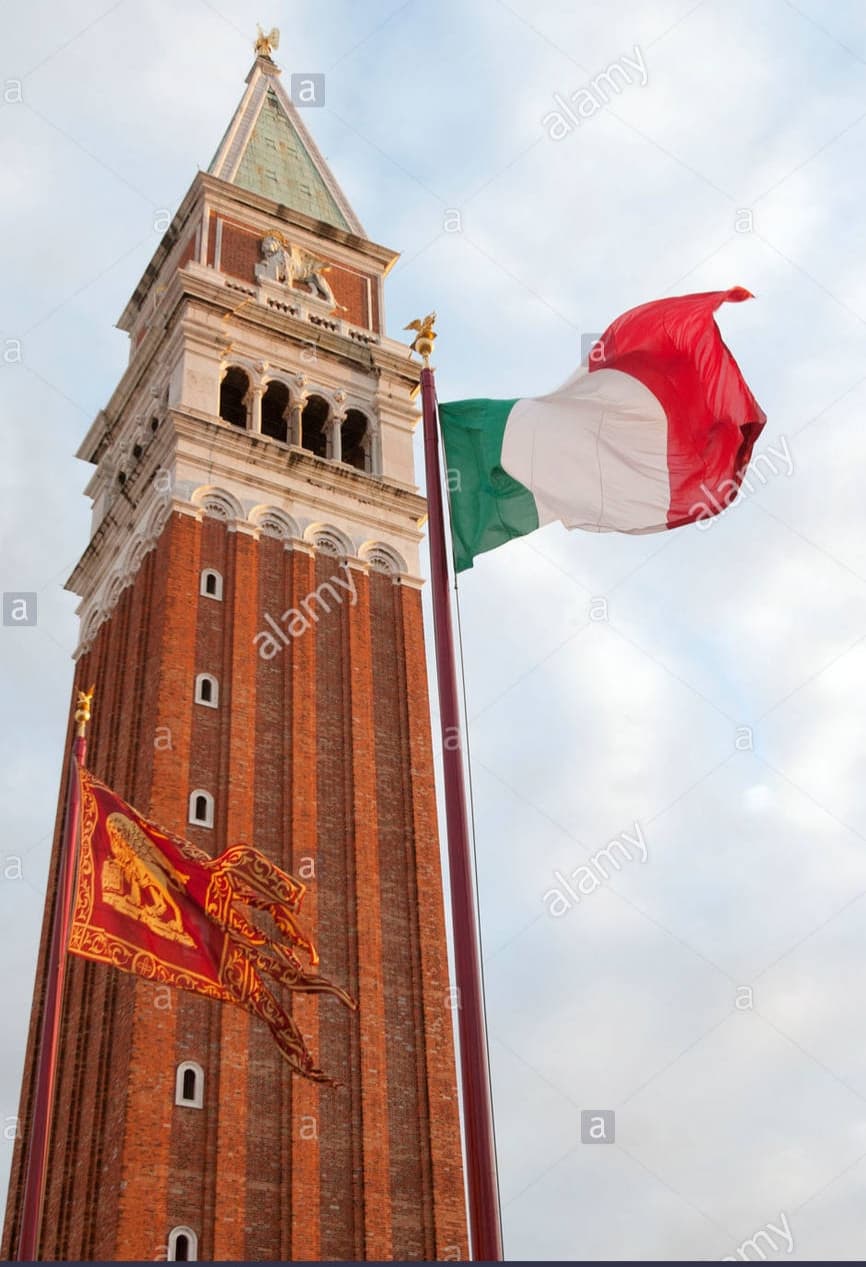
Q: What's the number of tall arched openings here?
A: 4